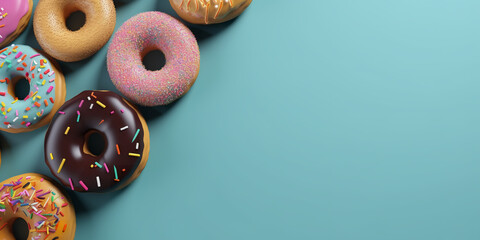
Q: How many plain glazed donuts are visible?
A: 1